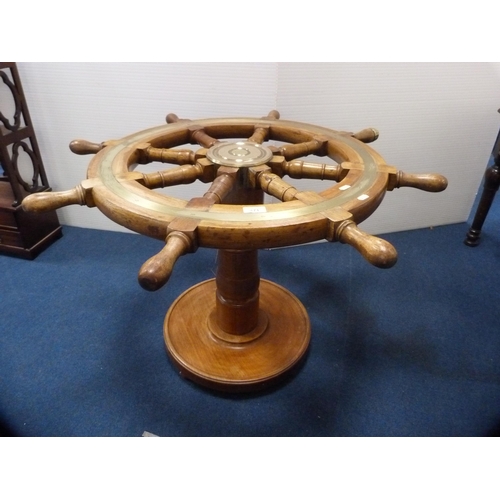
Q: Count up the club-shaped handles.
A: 8